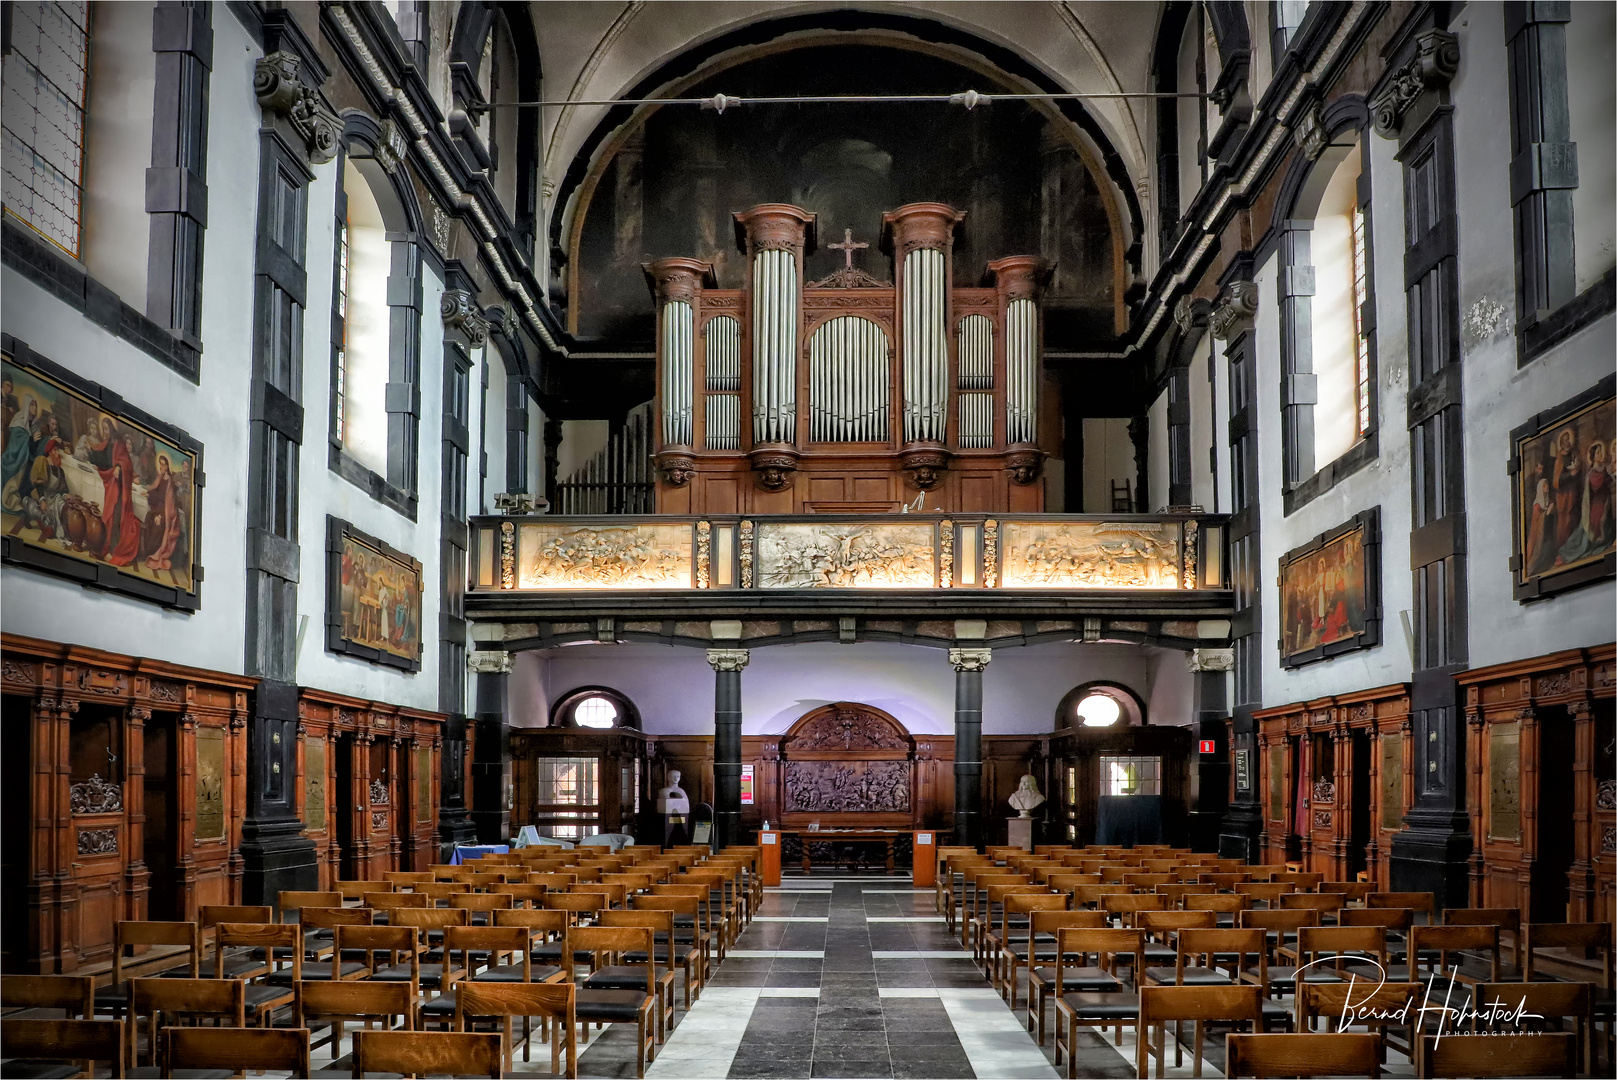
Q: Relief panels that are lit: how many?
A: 3